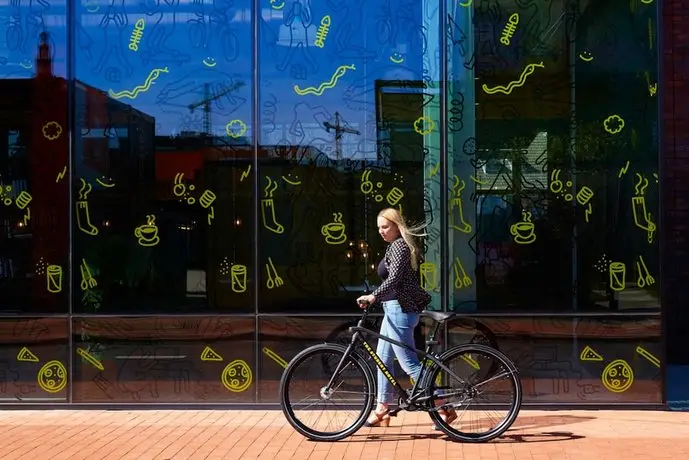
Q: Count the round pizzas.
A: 3